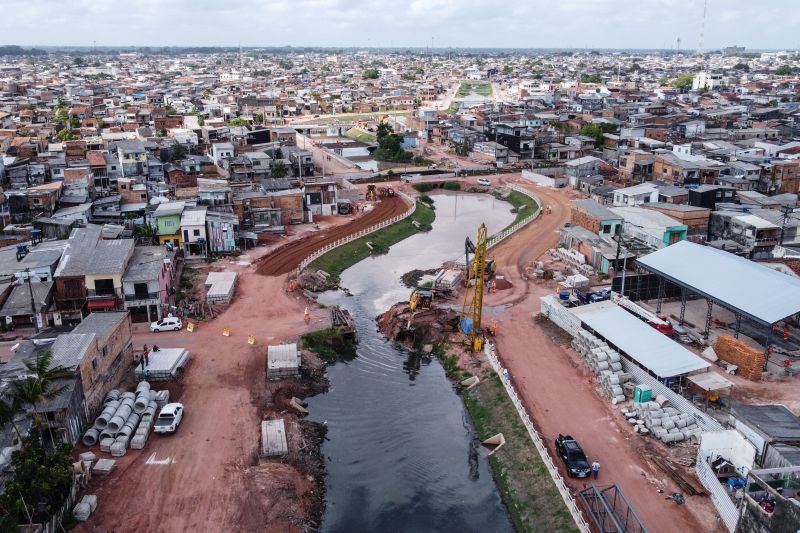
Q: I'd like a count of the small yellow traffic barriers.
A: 3